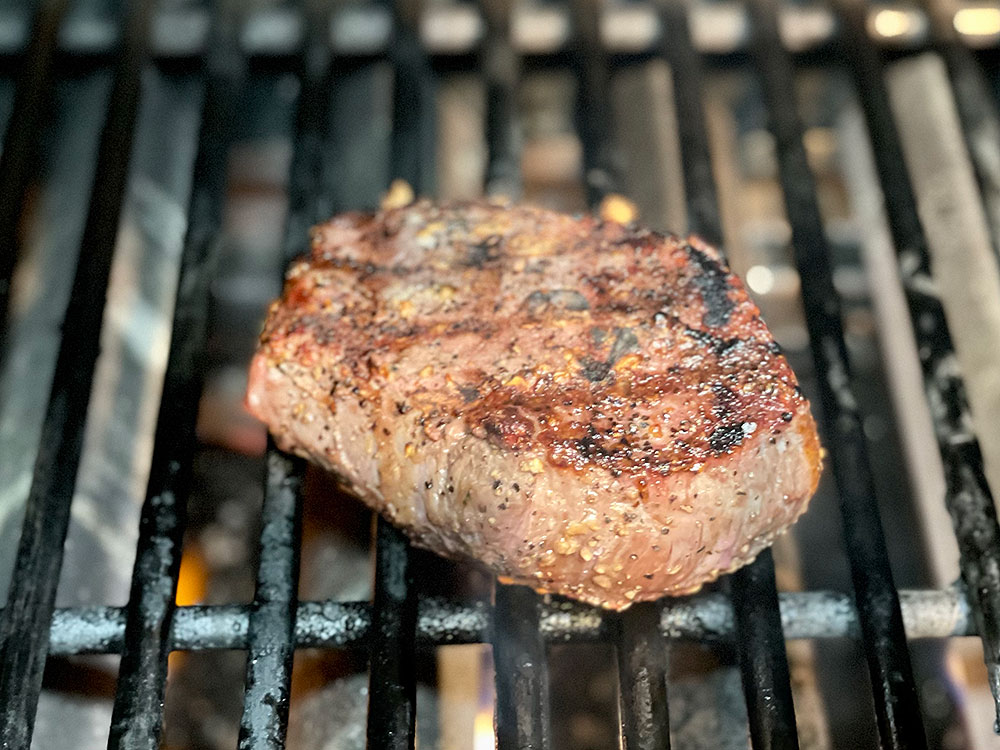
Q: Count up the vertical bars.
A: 11